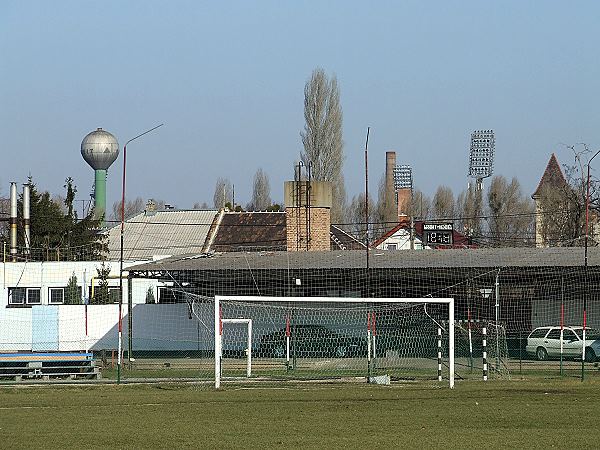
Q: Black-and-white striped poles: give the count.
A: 2